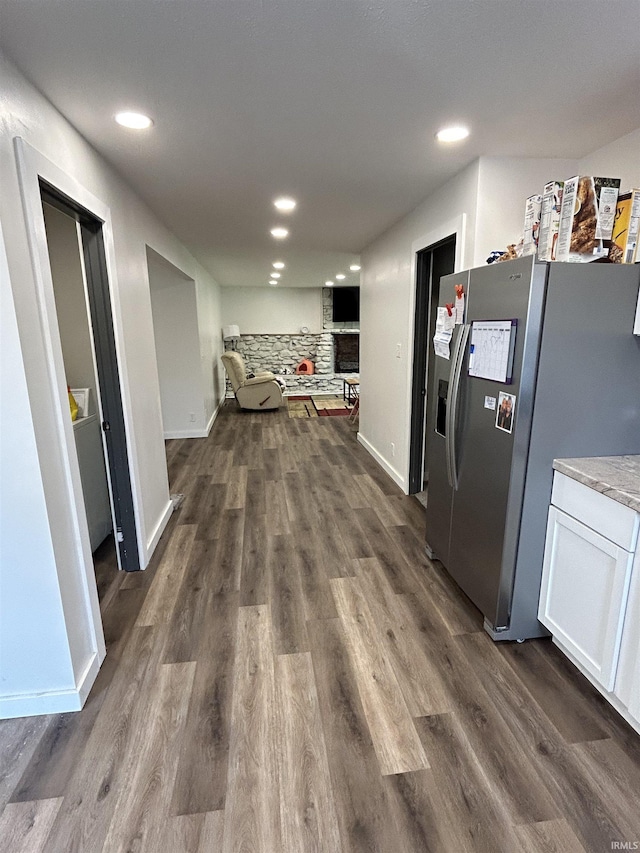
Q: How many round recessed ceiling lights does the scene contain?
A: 10